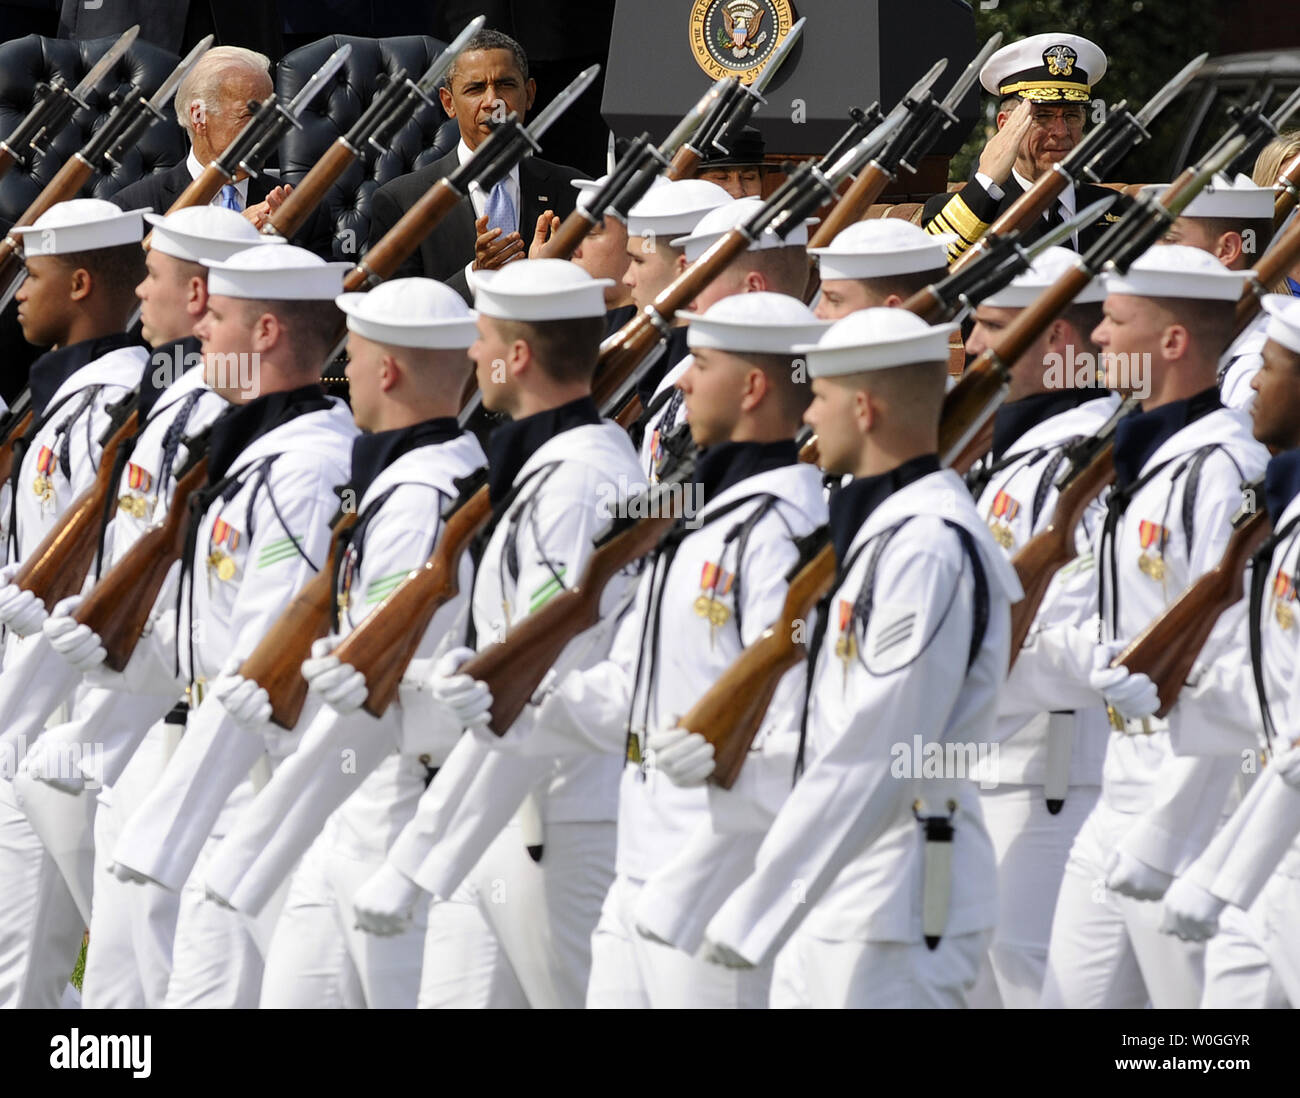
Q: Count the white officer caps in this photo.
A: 1